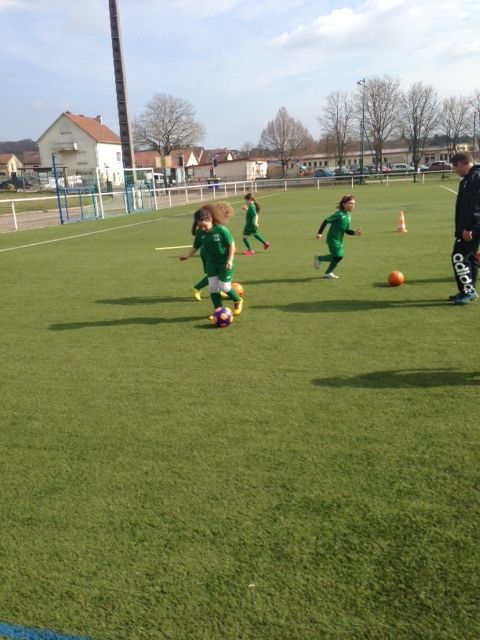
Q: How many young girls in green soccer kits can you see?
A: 4